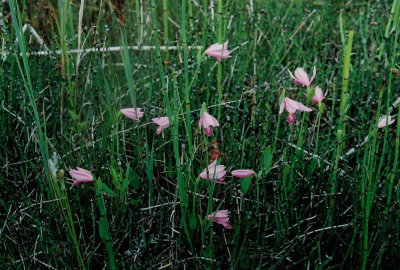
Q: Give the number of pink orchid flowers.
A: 12